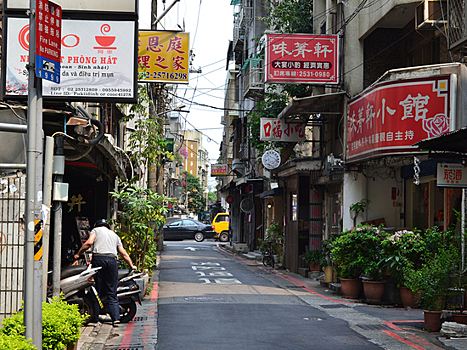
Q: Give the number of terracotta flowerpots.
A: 6